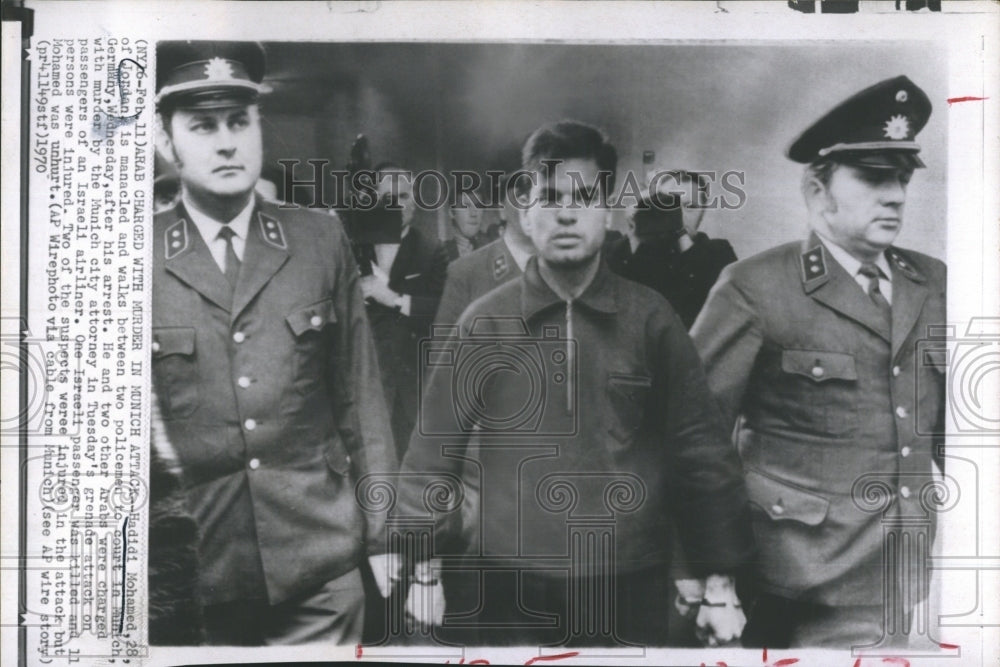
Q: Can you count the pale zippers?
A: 1